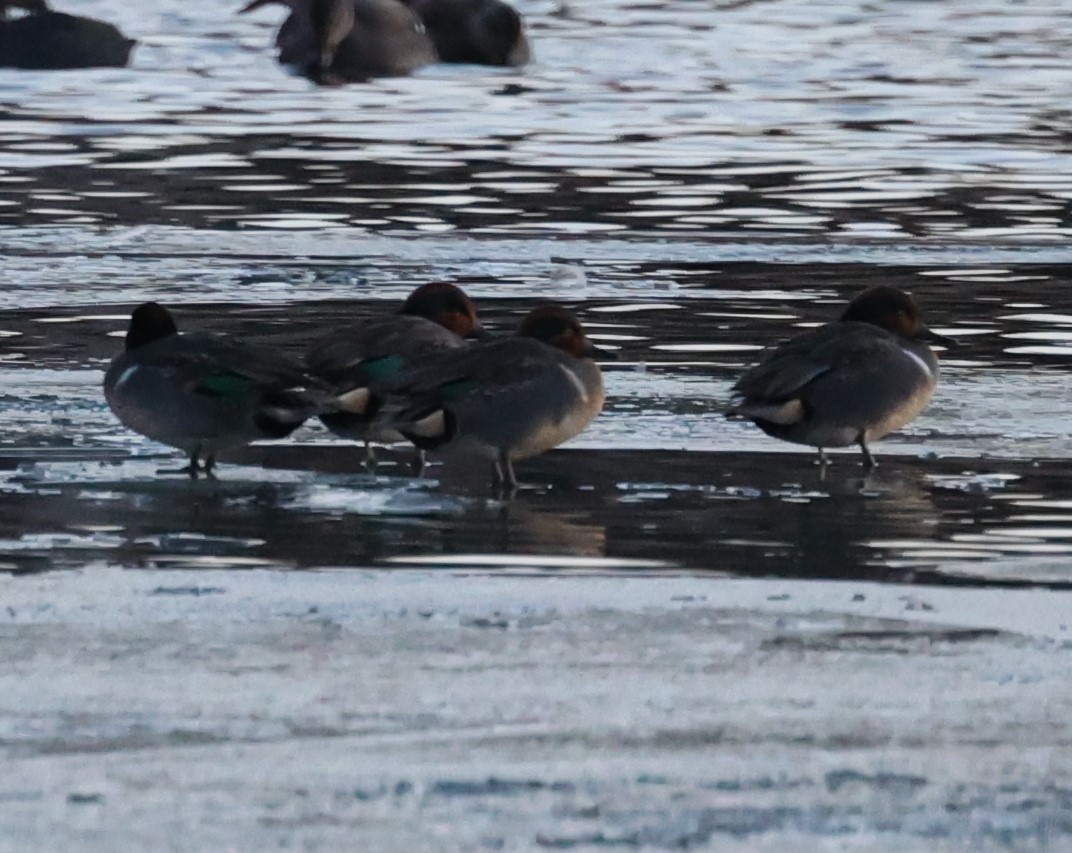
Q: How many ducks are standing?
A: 4